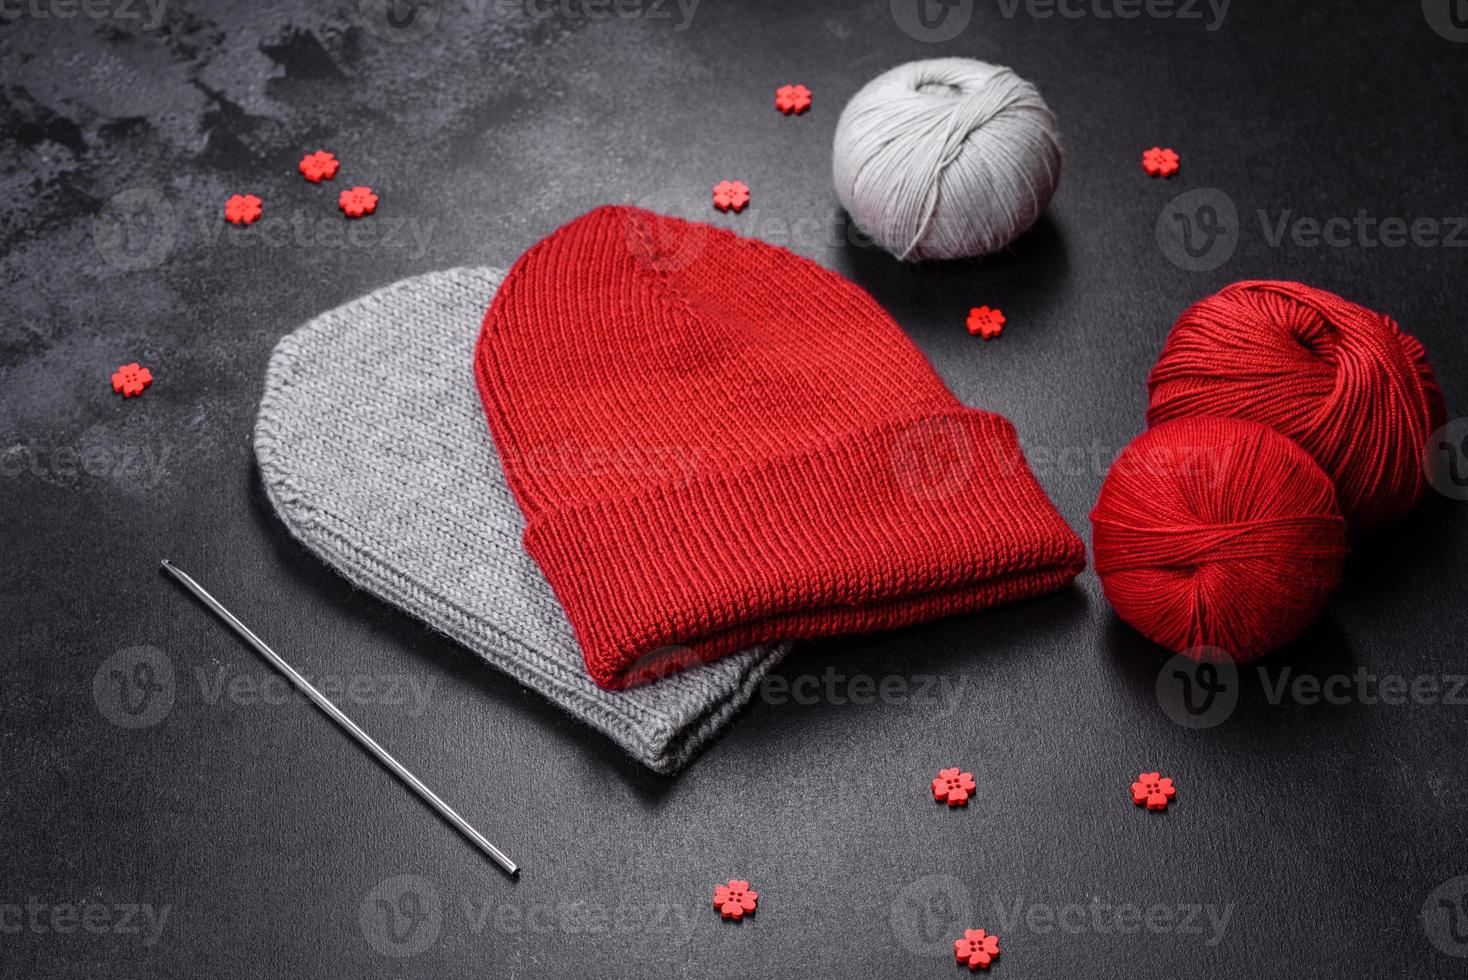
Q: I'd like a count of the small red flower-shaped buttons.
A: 12